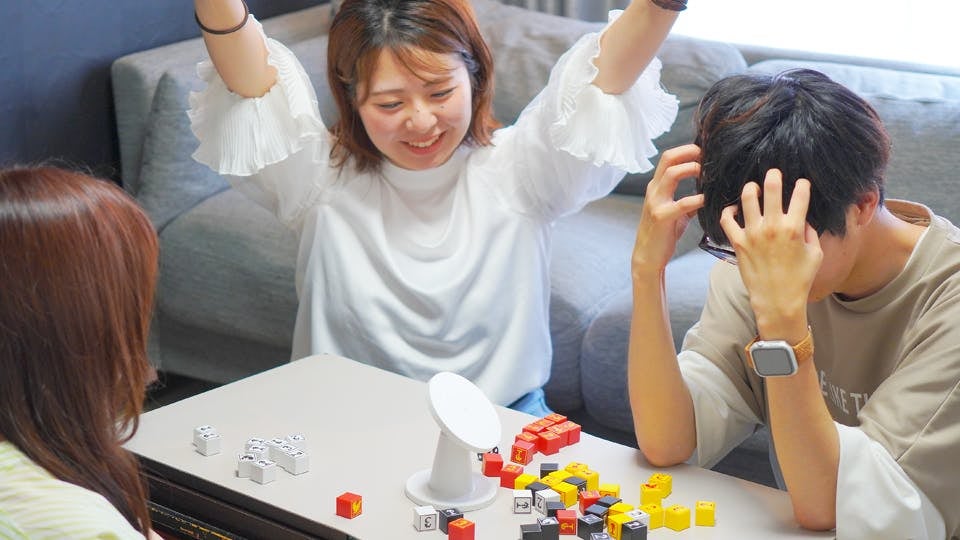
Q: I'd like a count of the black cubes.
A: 12